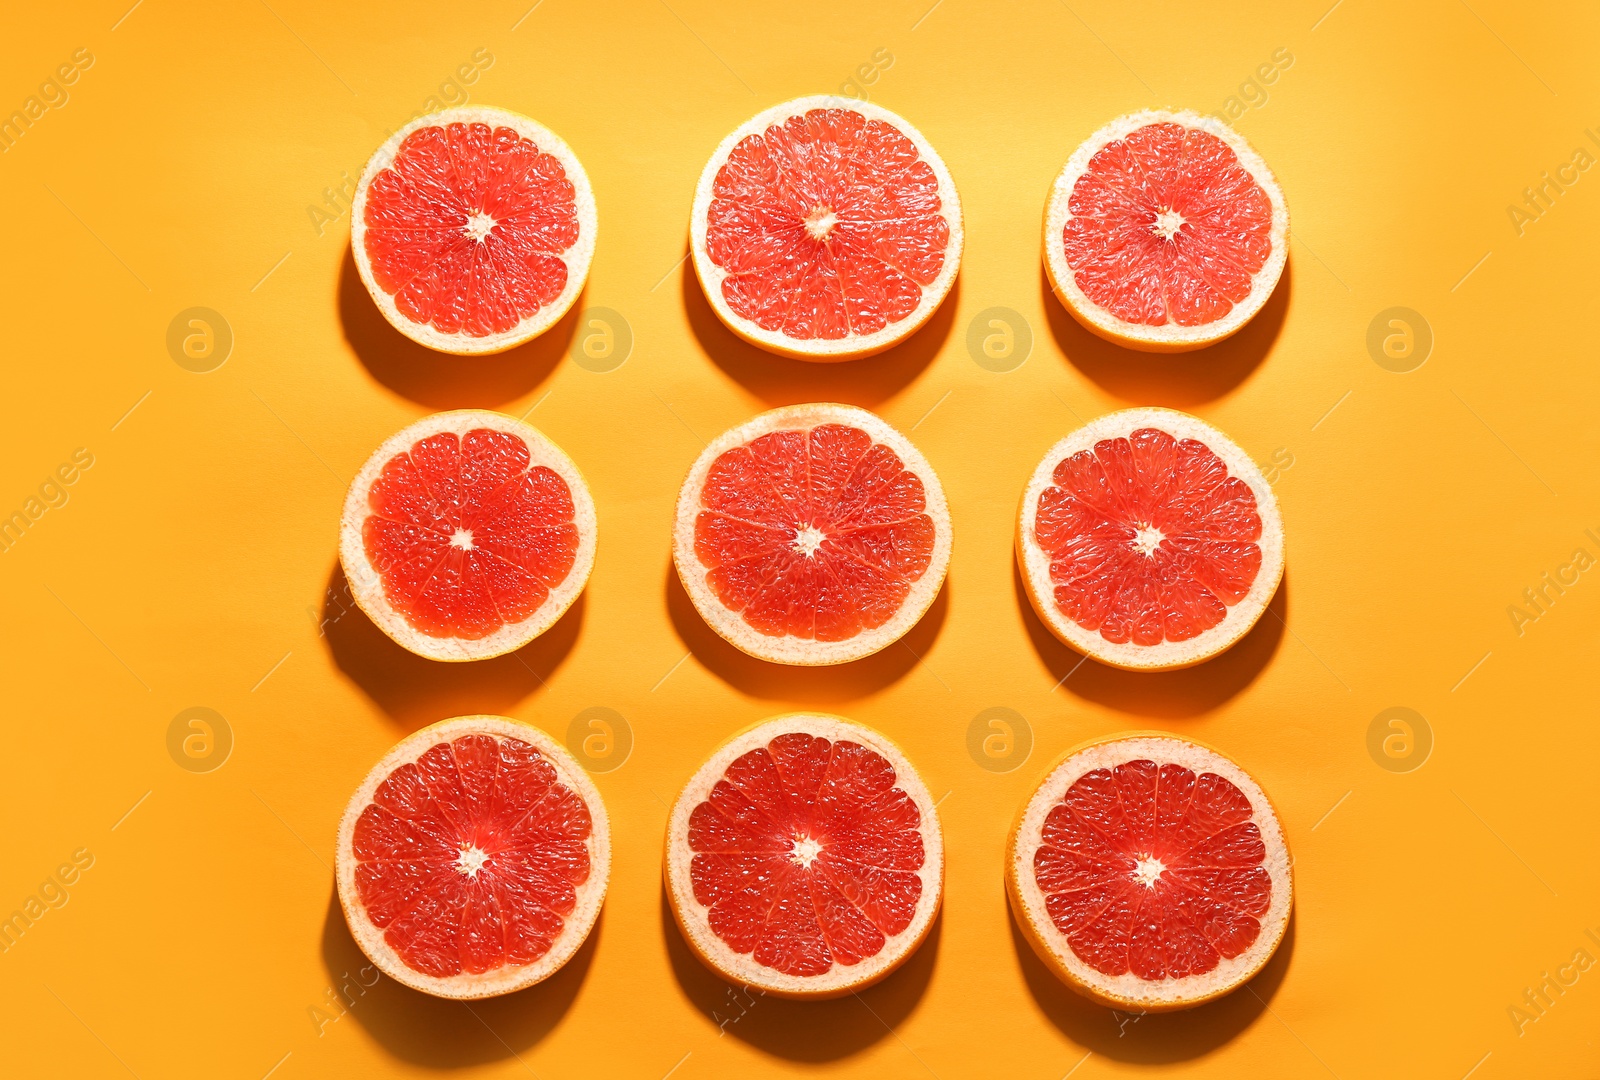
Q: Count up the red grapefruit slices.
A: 9